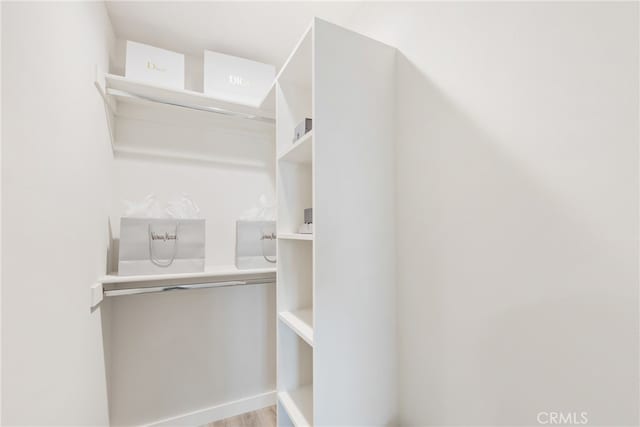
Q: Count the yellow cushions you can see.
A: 0